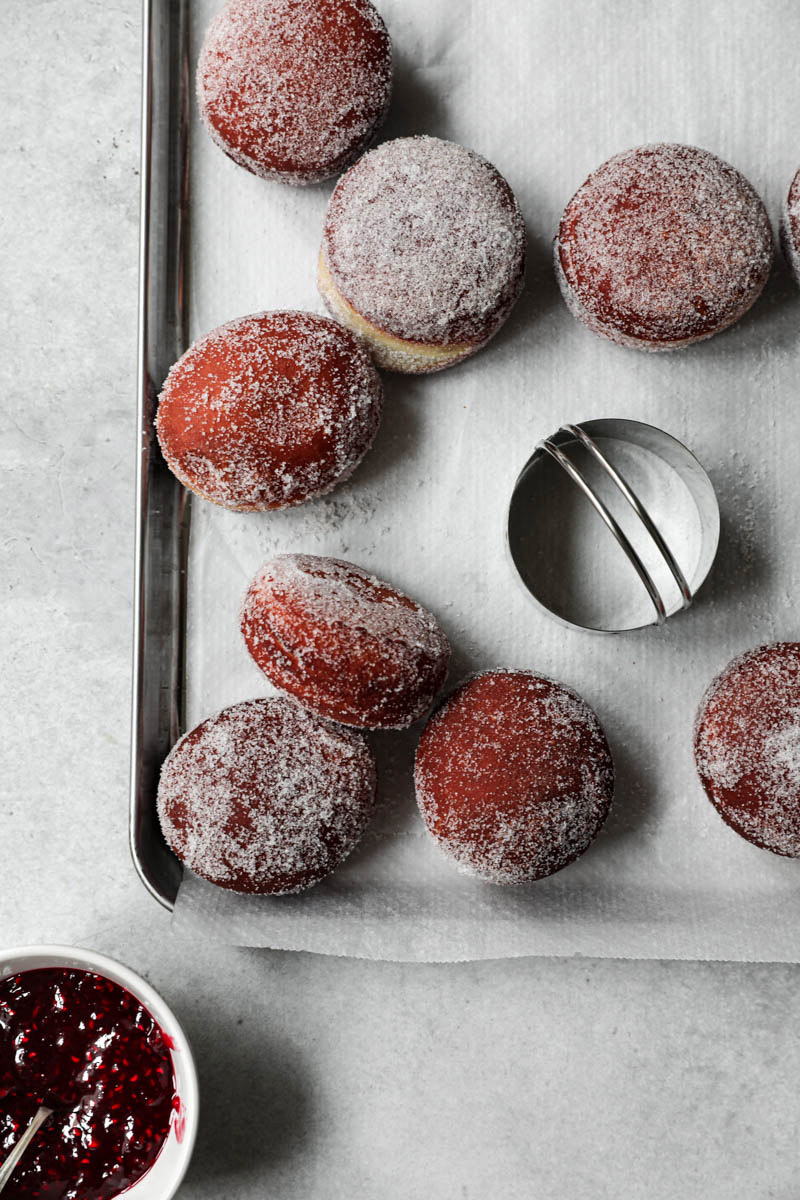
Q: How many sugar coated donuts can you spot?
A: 9